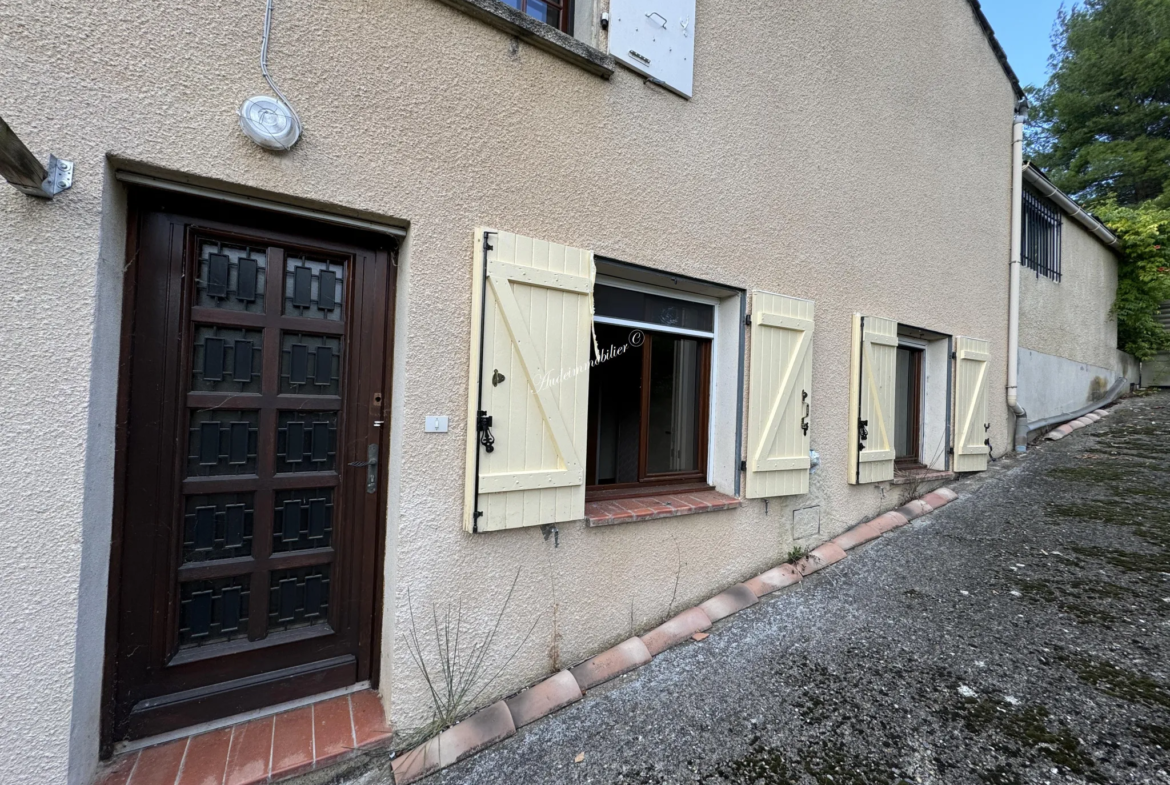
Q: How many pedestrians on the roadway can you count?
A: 0